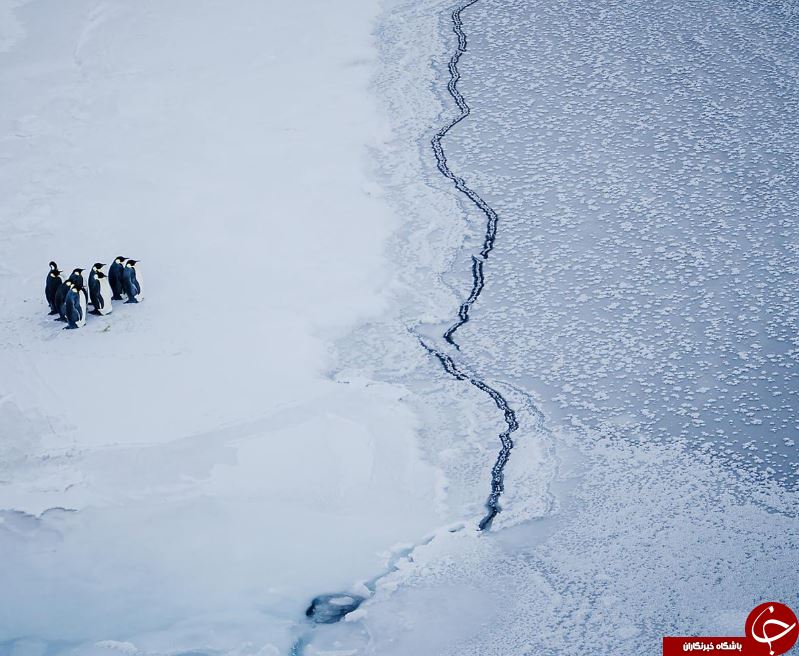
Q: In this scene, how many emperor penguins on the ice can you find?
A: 9